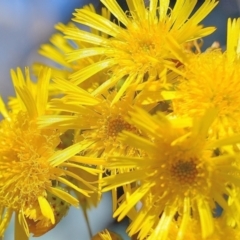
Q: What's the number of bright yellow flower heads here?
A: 5